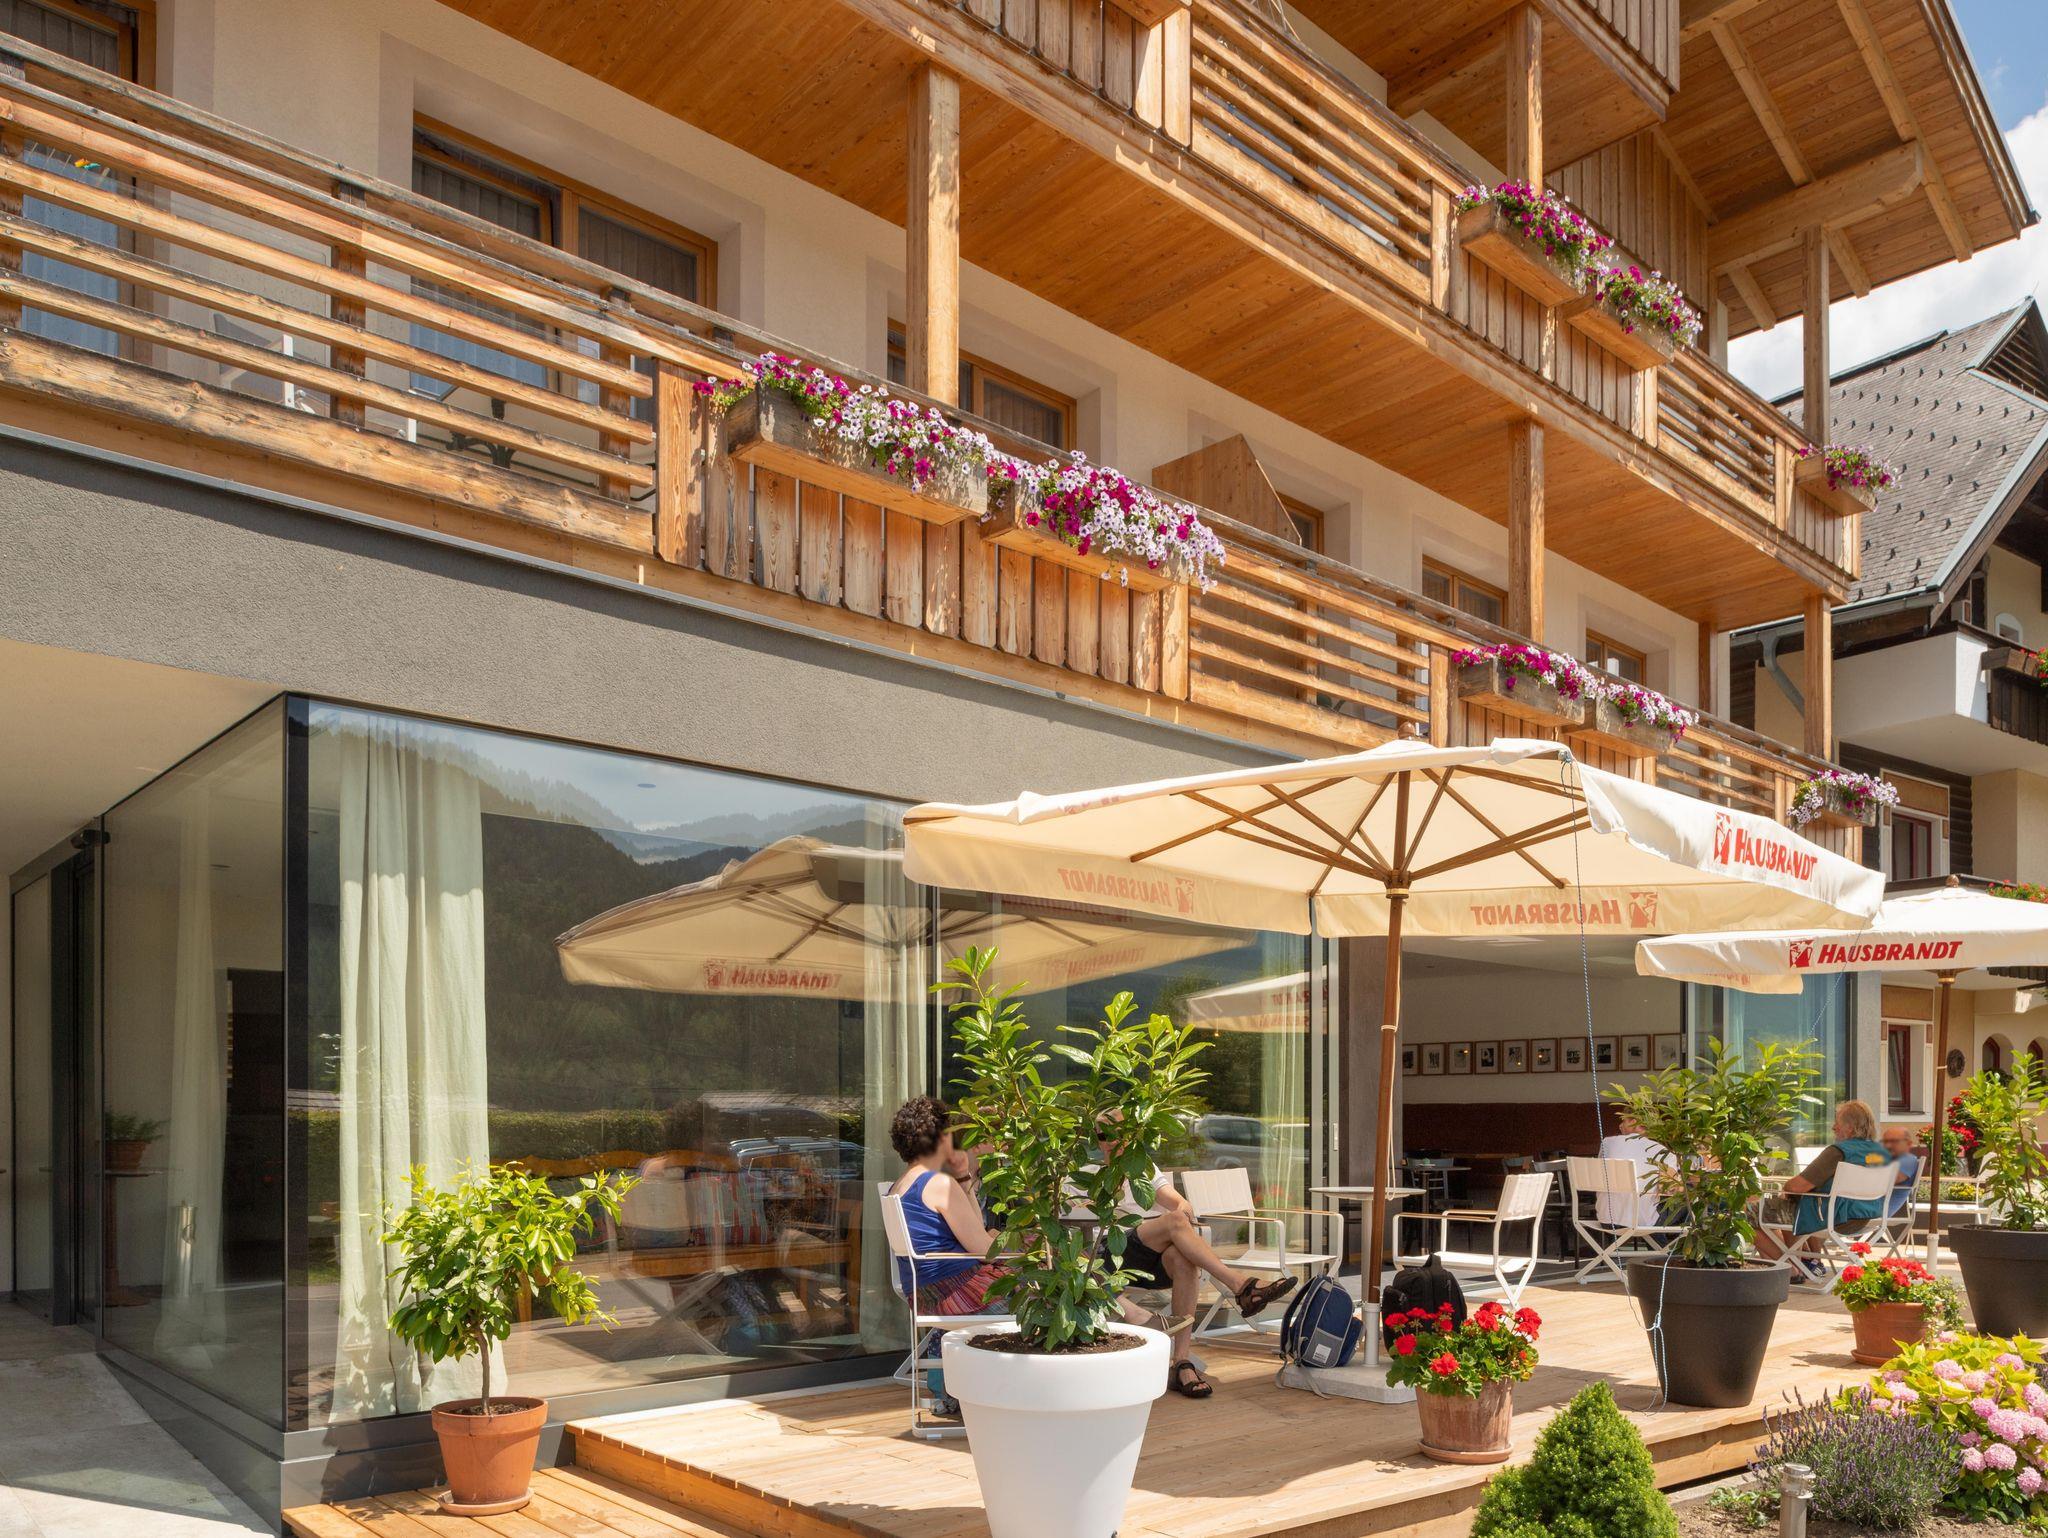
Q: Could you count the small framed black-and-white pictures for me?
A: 10